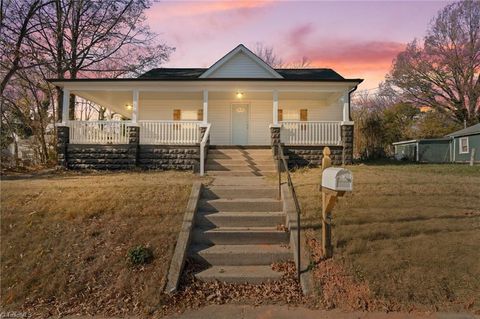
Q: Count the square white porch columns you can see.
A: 5